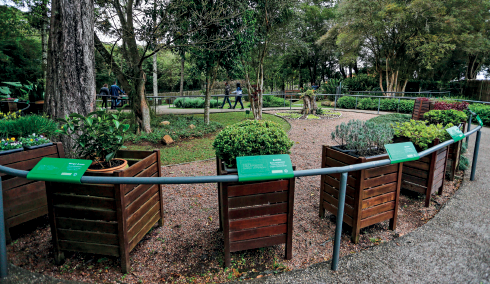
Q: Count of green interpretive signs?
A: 5